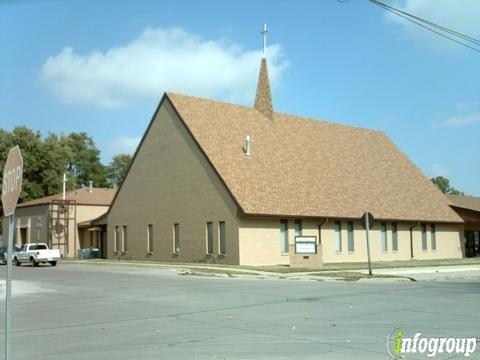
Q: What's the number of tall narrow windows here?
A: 14